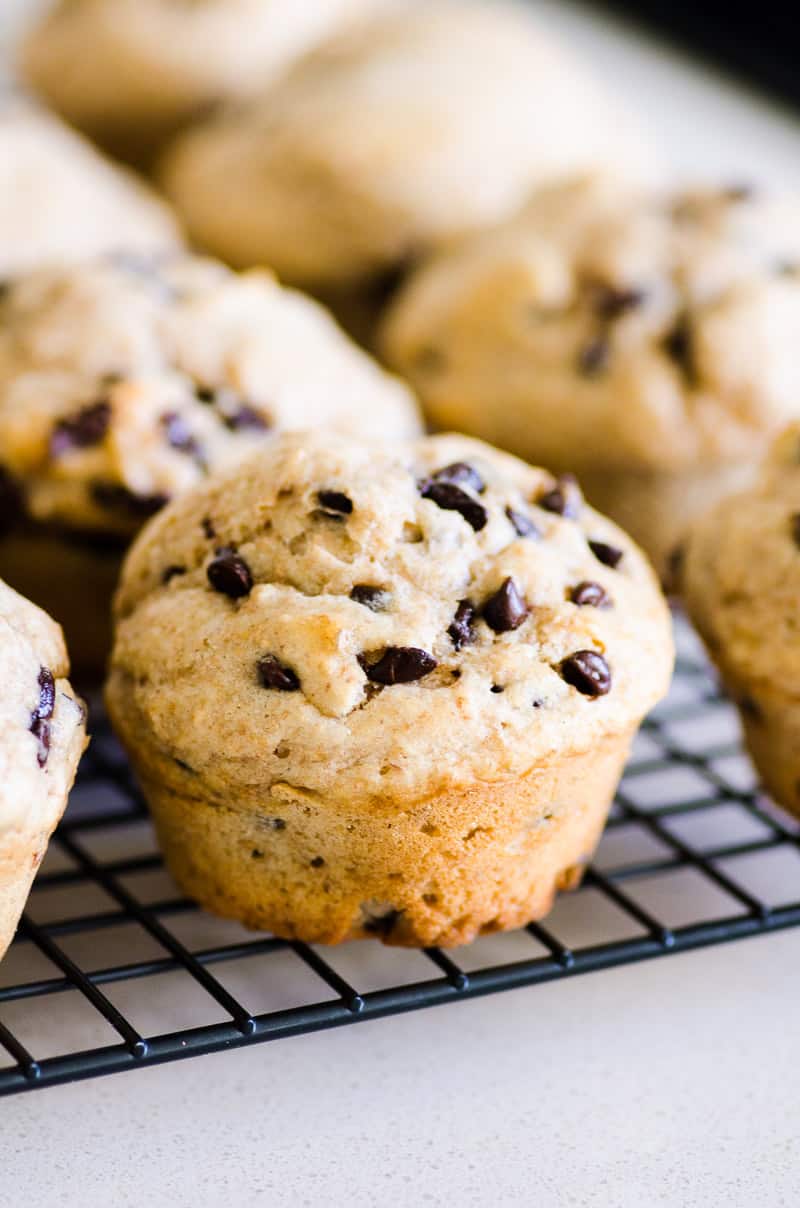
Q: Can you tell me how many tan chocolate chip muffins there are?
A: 8